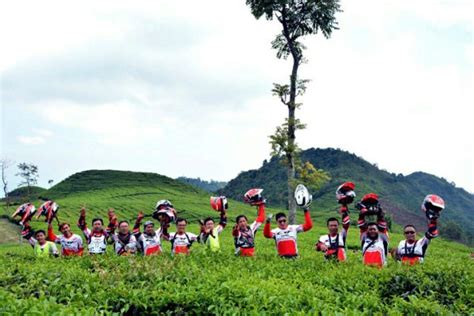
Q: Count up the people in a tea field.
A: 12